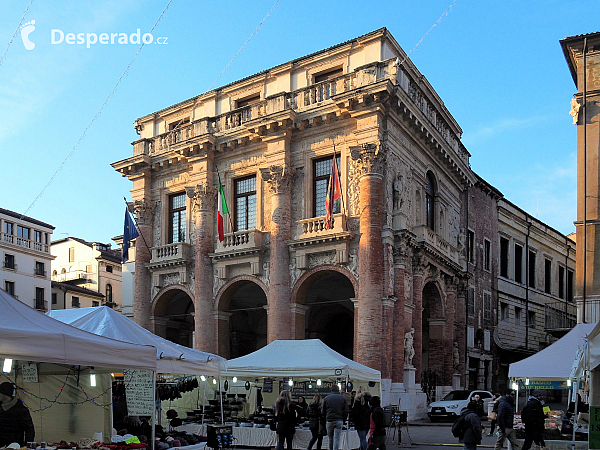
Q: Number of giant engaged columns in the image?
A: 4